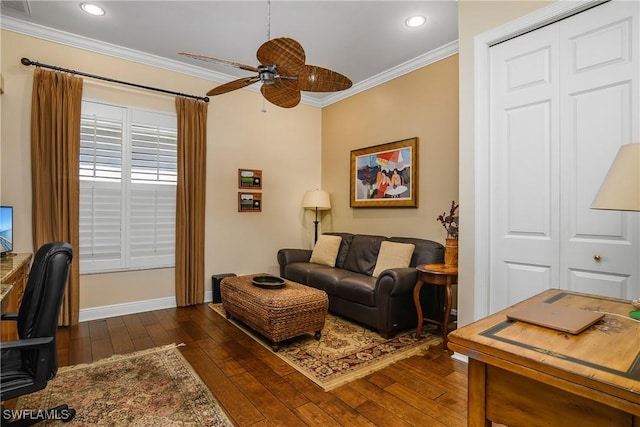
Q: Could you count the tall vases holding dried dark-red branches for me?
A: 1